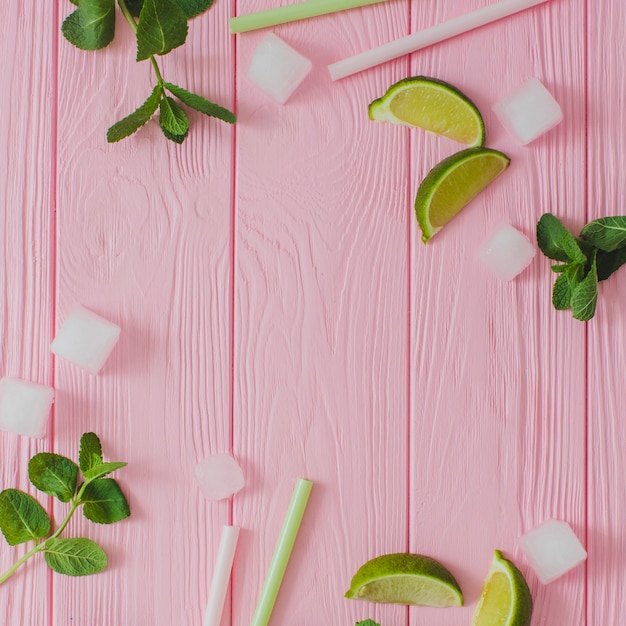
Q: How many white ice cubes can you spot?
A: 7